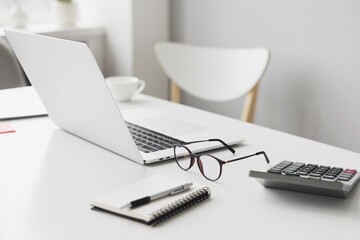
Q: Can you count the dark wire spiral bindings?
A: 1